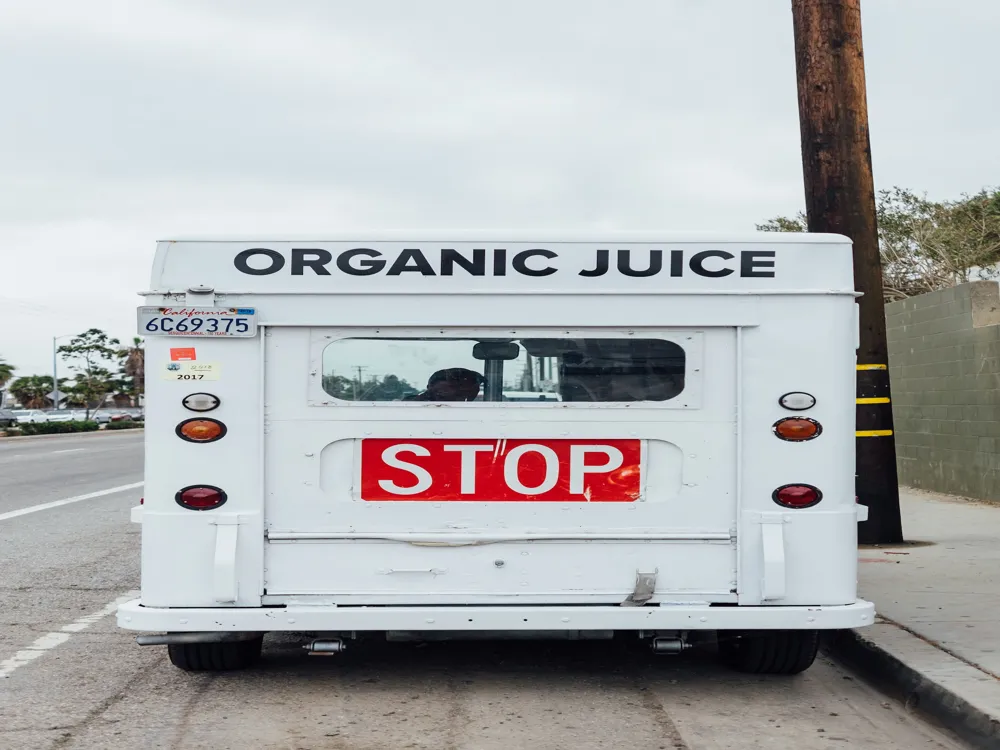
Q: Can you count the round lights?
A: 6